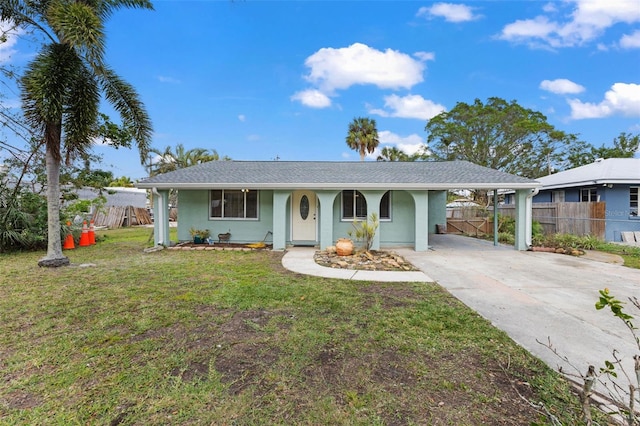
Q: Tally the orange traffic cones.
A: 3